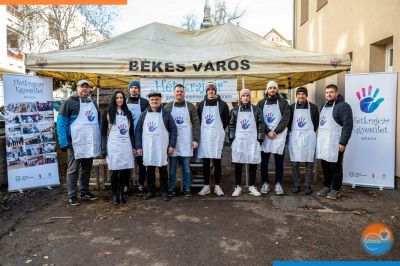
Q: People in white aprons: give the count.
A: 10